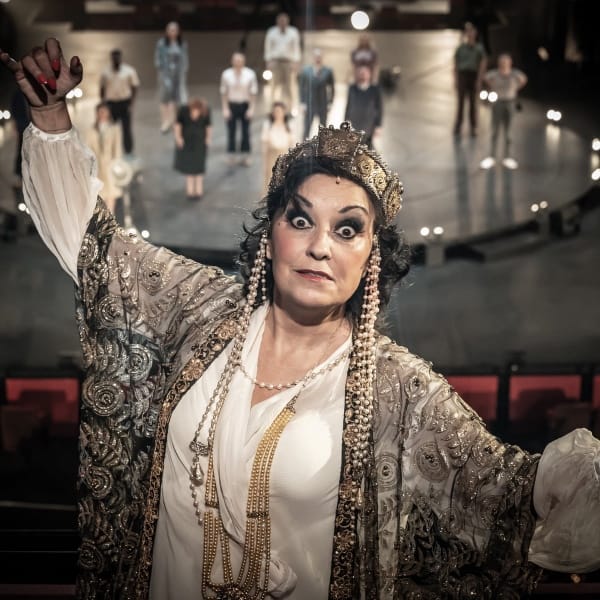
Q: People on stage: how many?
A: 12